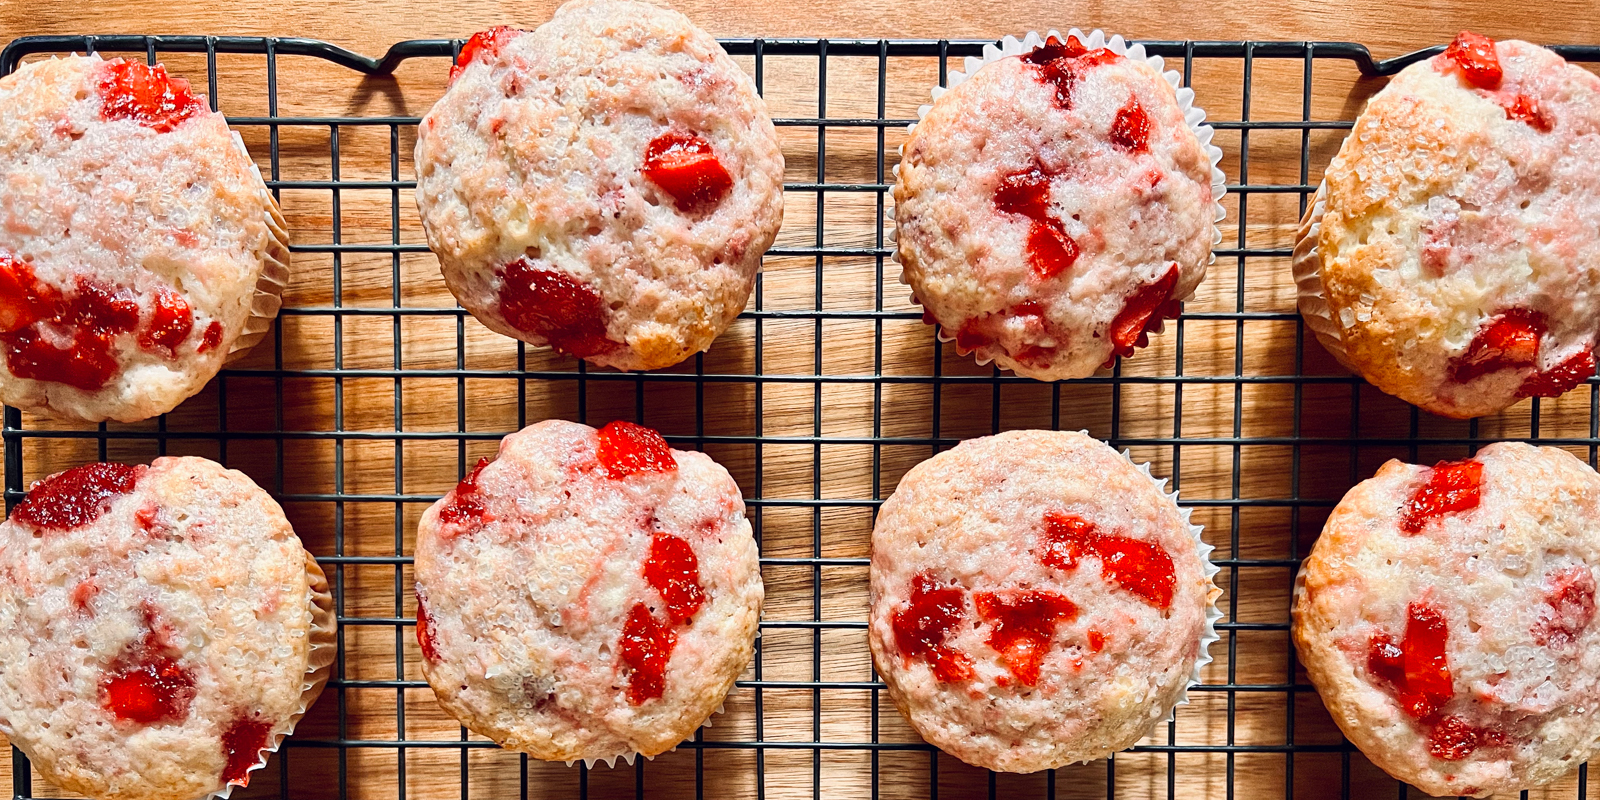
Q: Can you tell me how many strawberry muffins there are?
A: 8